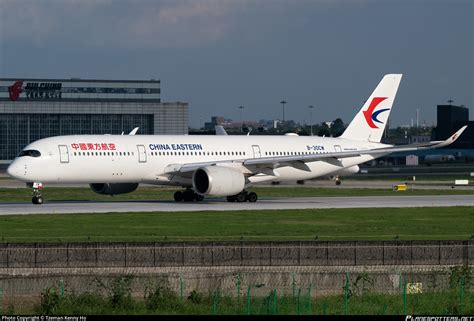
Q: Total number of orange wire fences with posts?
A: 0